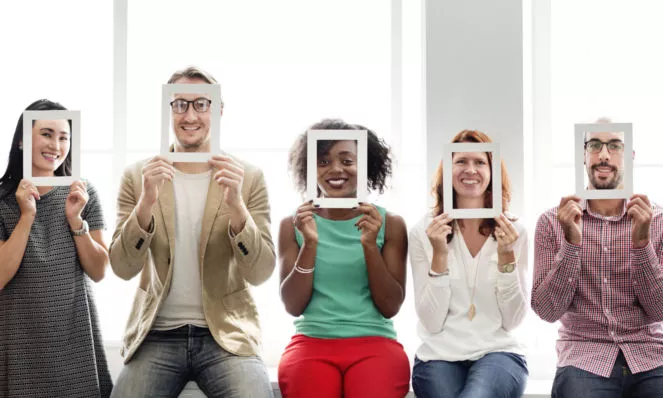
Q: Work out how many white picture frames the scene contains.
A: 5